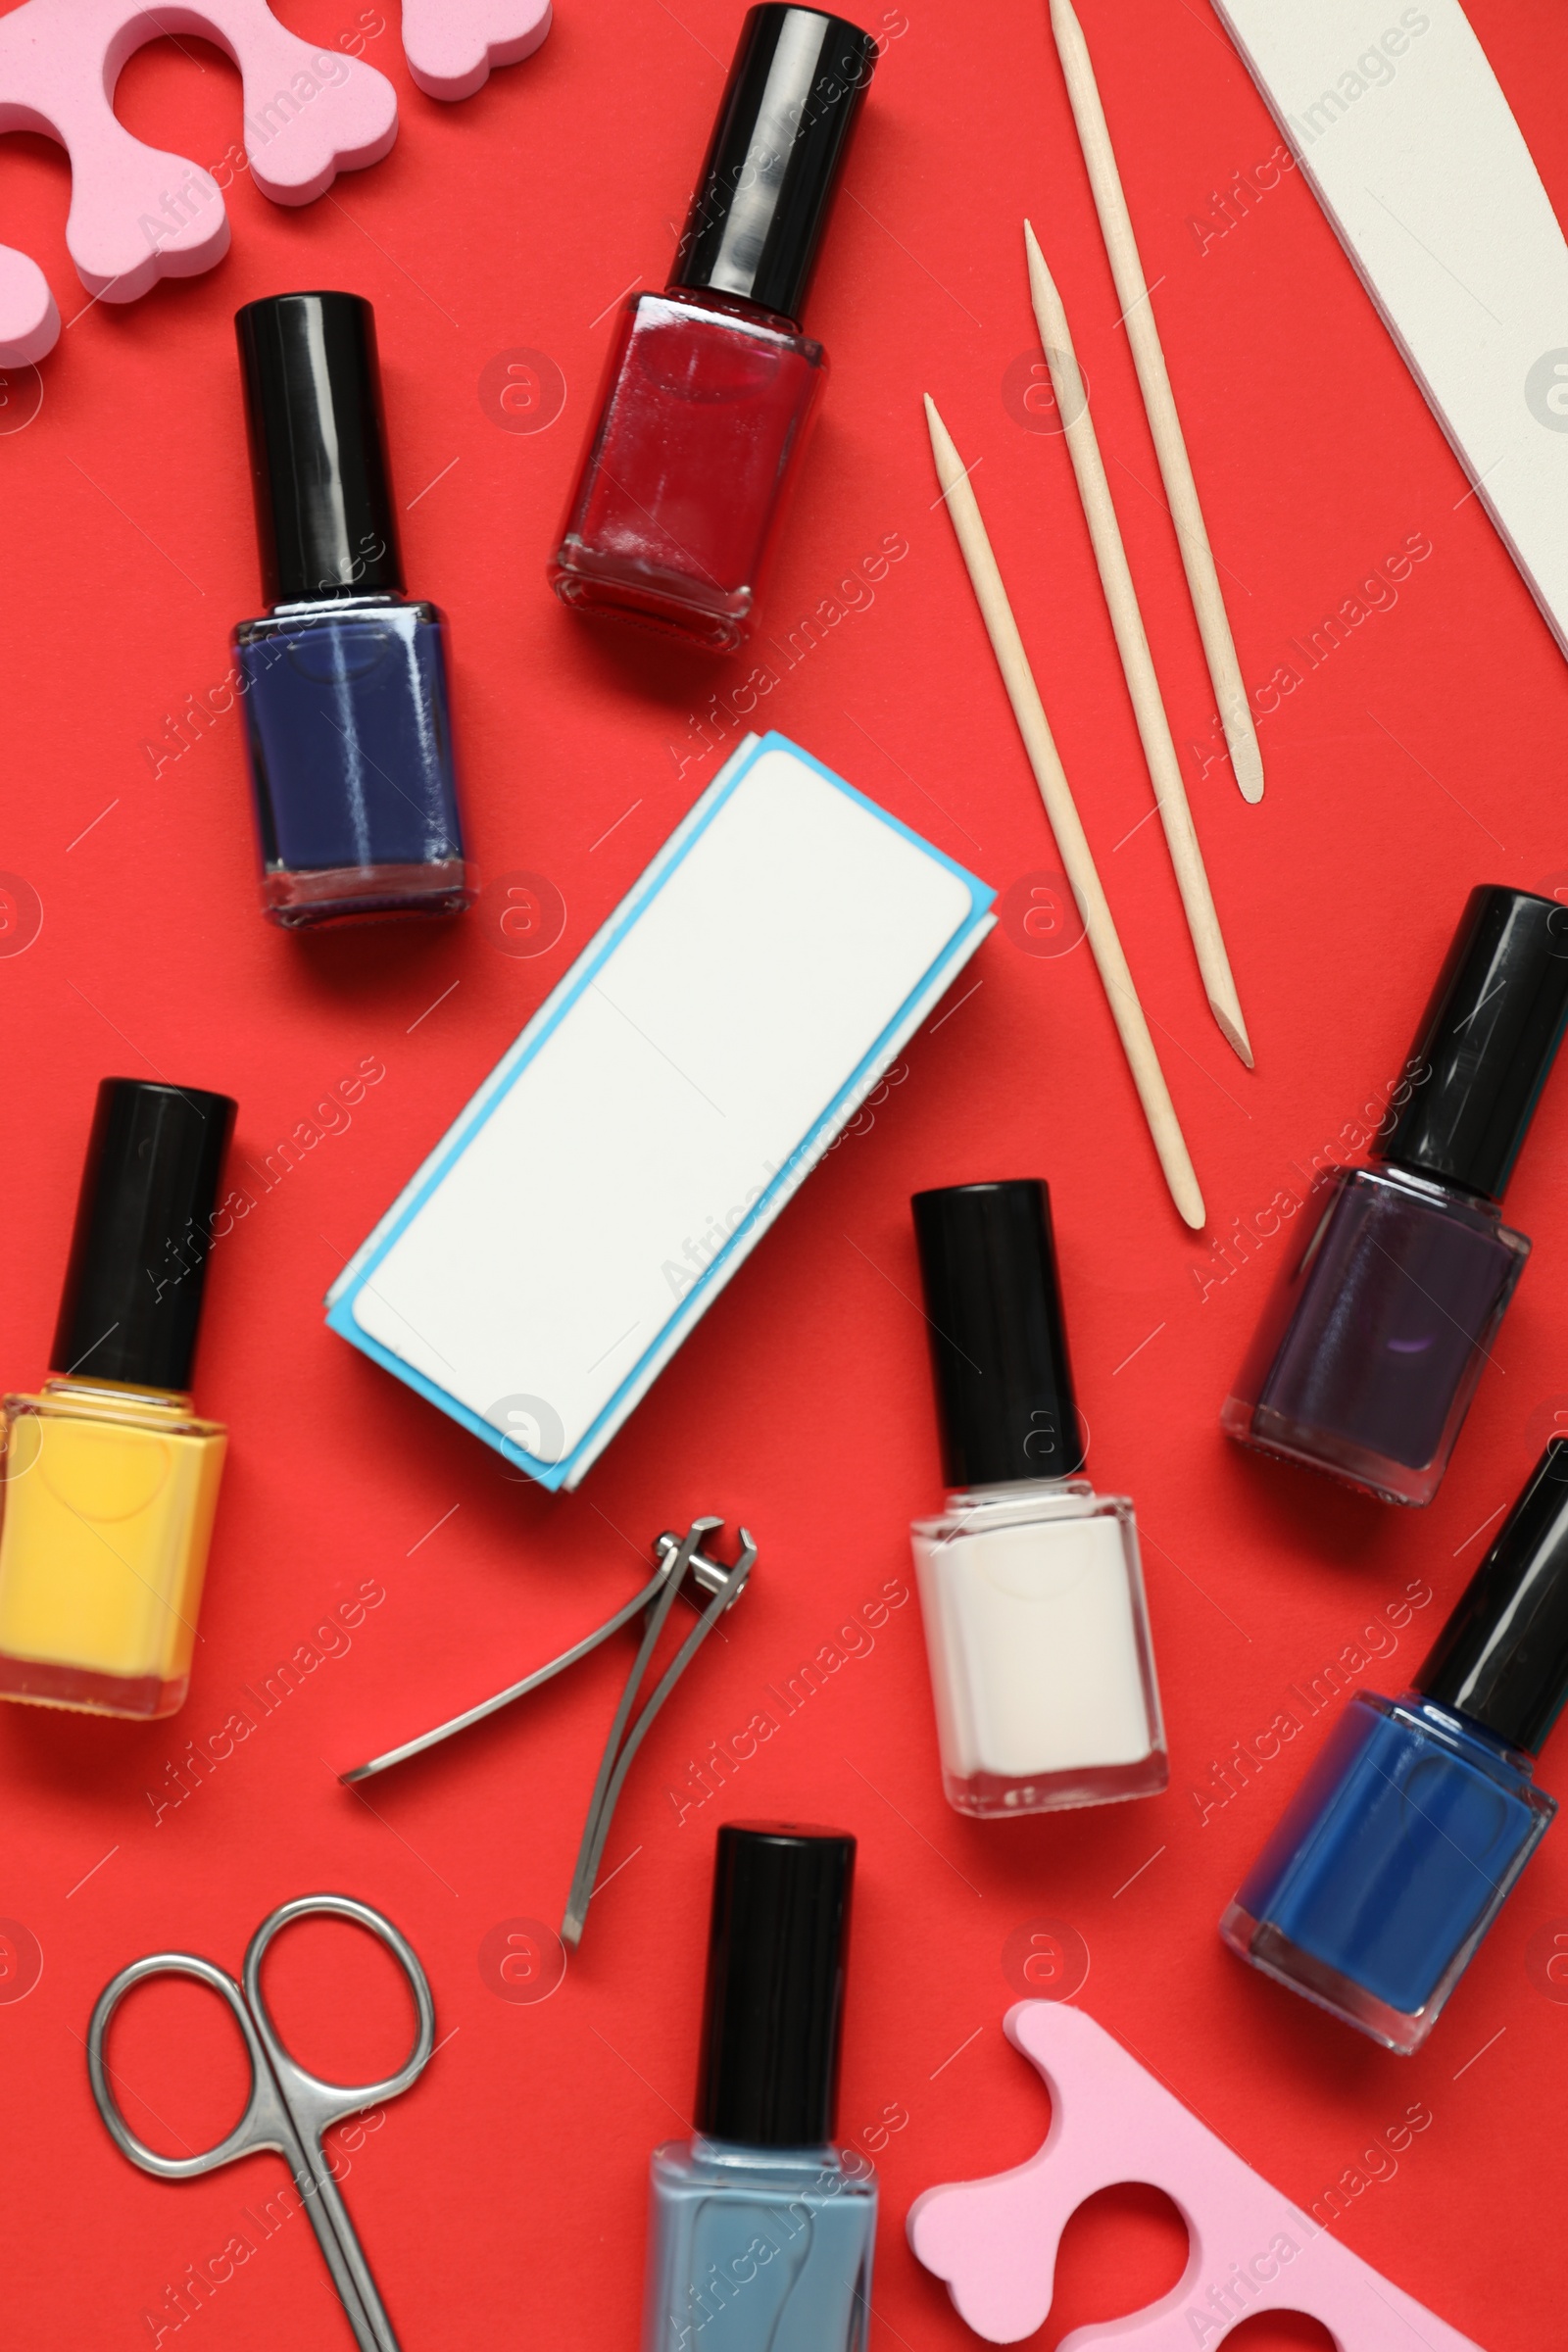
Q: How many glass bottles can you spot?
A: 7